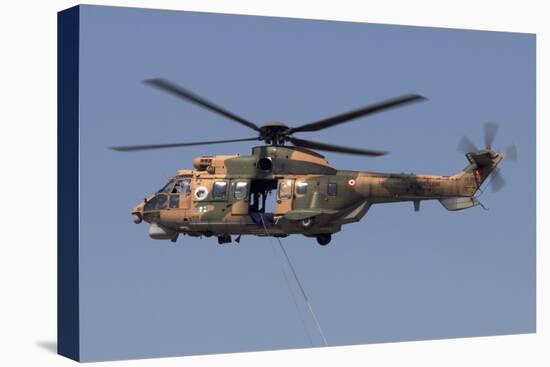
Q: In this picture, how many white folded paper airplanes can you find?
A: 0